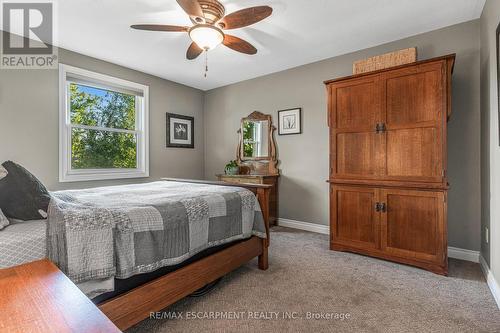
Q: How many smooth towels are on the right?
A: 0